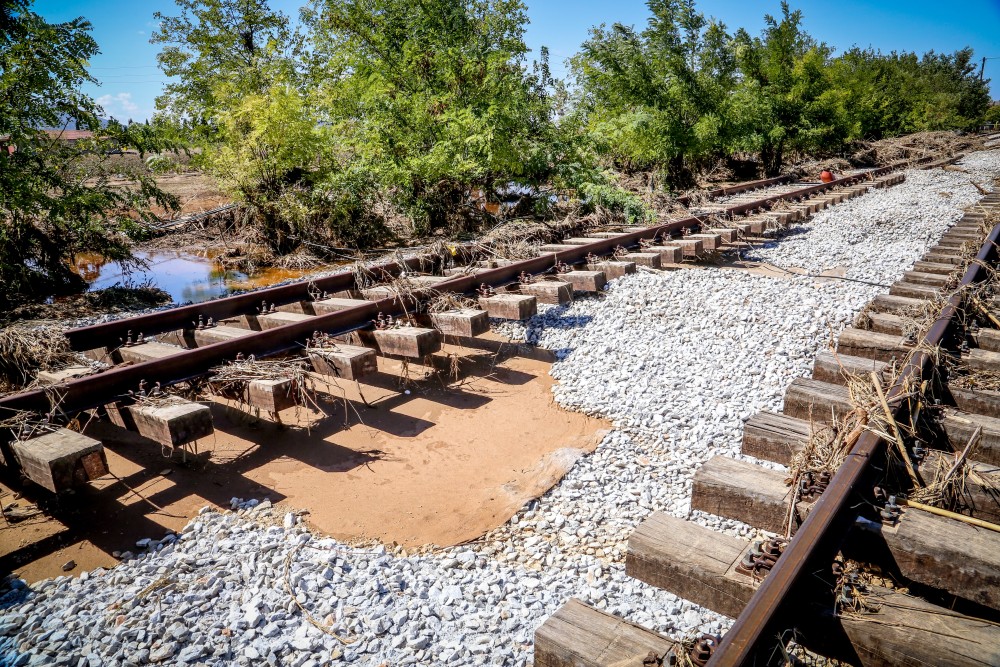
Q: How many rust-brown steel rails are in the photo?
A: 3